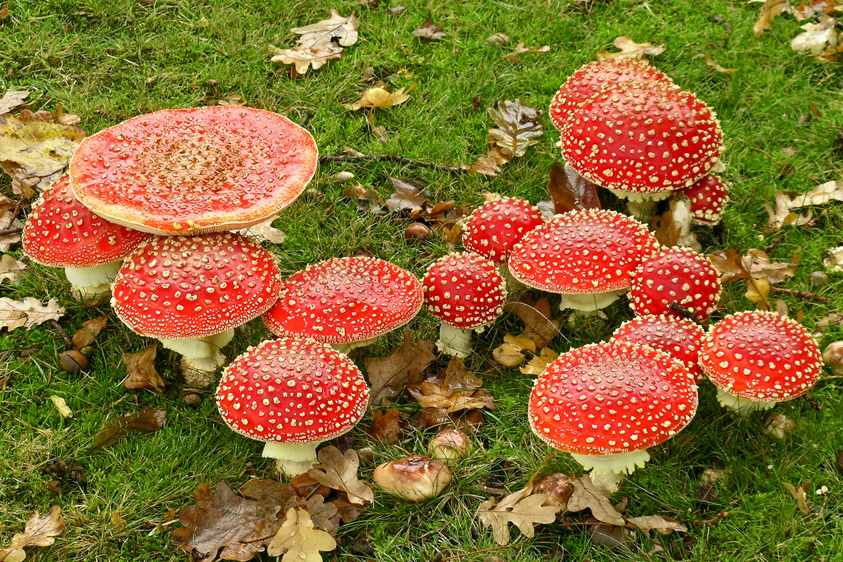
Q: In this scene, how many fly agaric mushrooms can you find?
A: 15